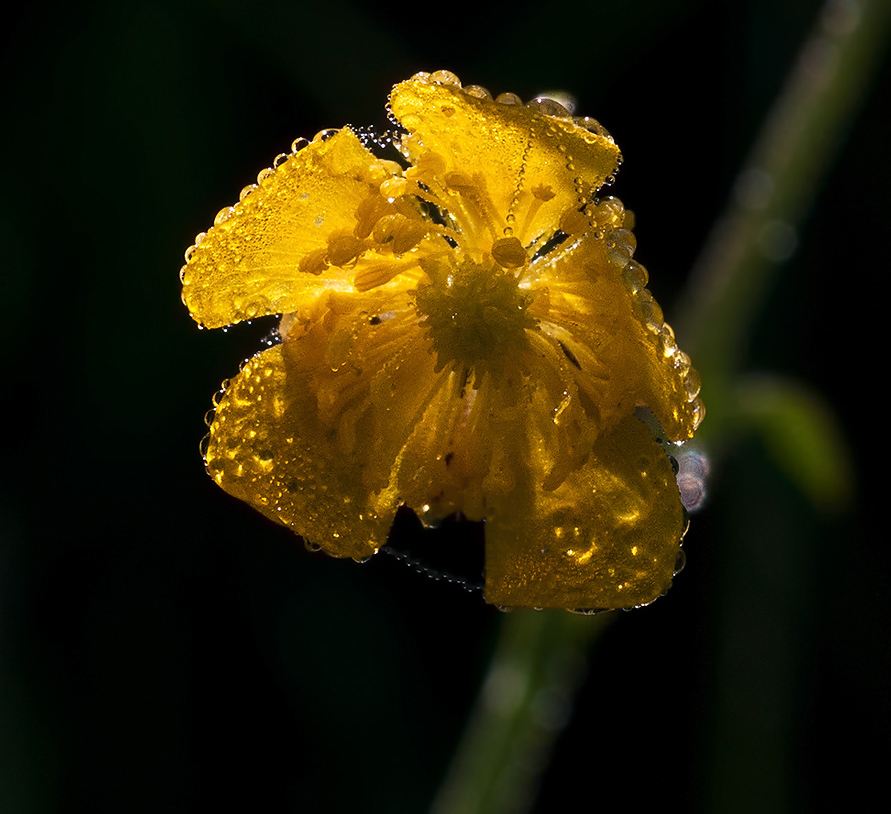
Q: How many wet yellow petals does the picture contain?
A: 5